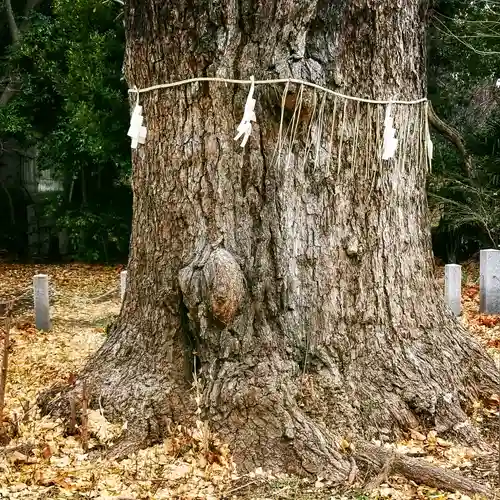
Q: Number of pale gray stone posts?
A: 4